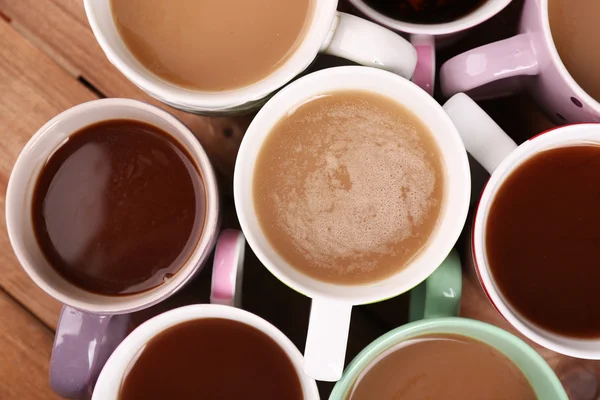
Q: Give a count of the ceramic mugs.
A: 8